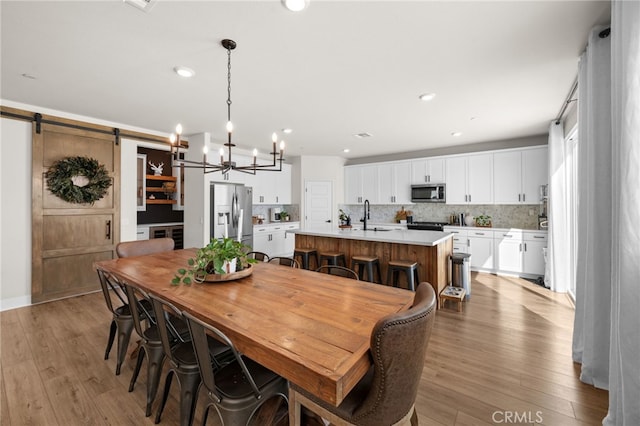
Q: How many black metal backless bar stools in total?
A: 4